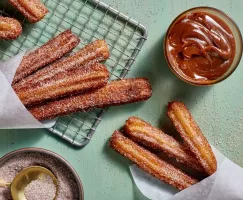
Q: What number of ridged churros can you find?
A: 9